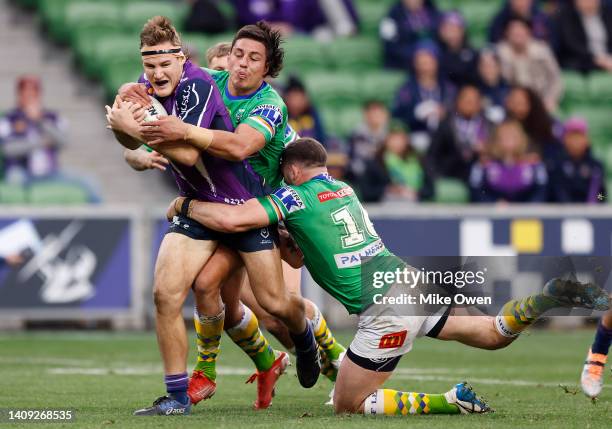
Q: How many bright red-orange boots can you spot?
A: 2